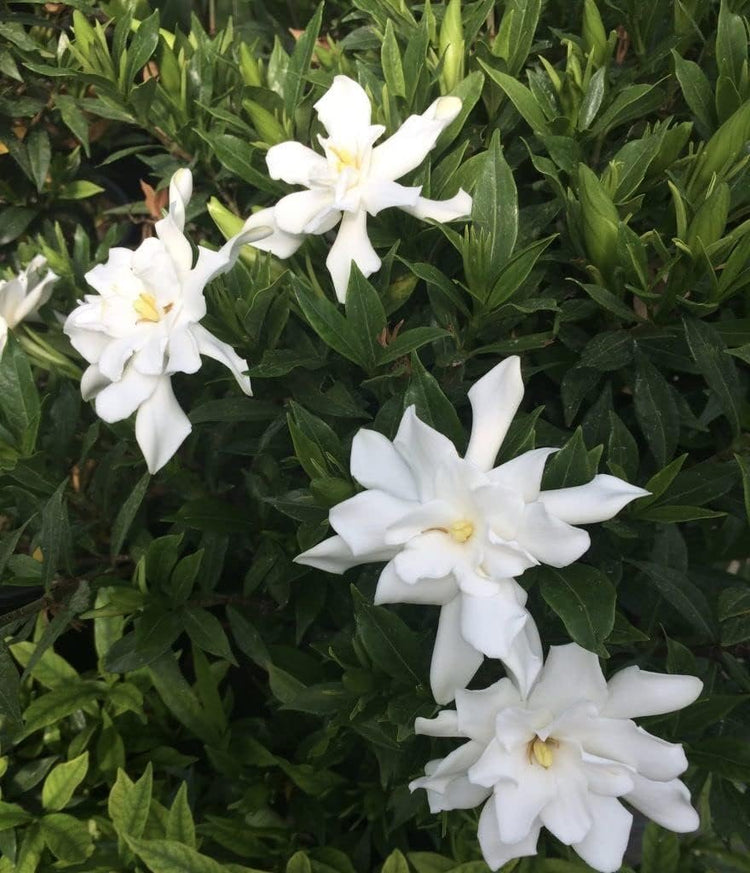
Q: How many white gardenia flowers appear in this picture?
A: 5